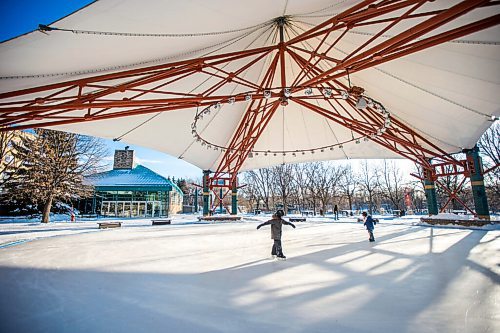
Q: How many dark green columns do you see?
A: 4